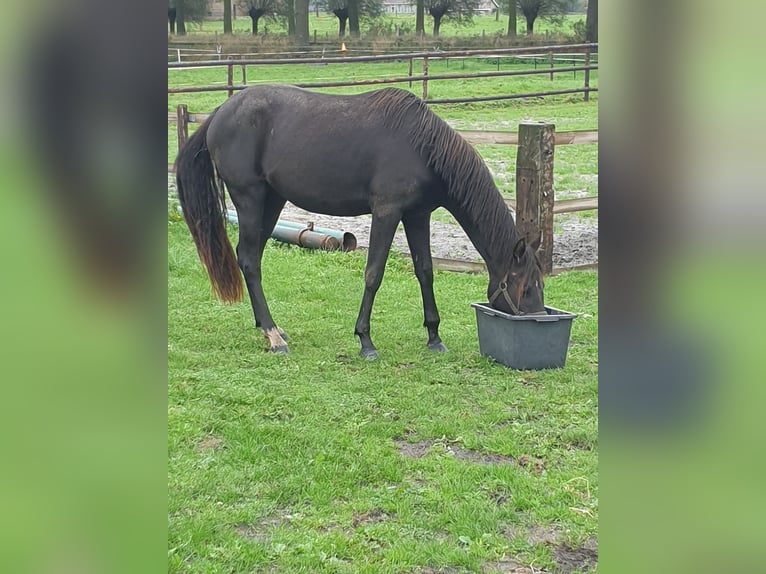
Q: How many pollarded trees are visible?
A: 5